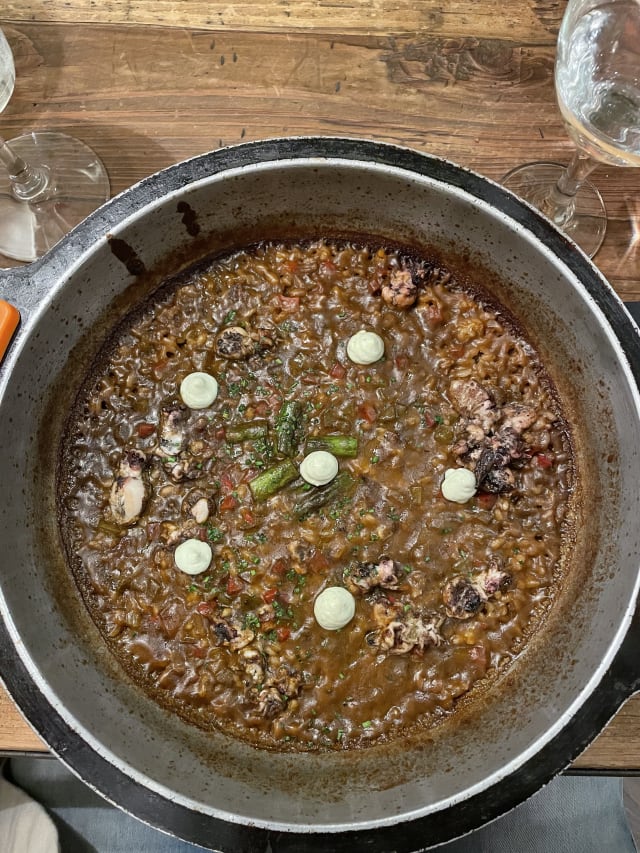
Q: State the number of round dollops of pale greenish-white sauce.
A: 6